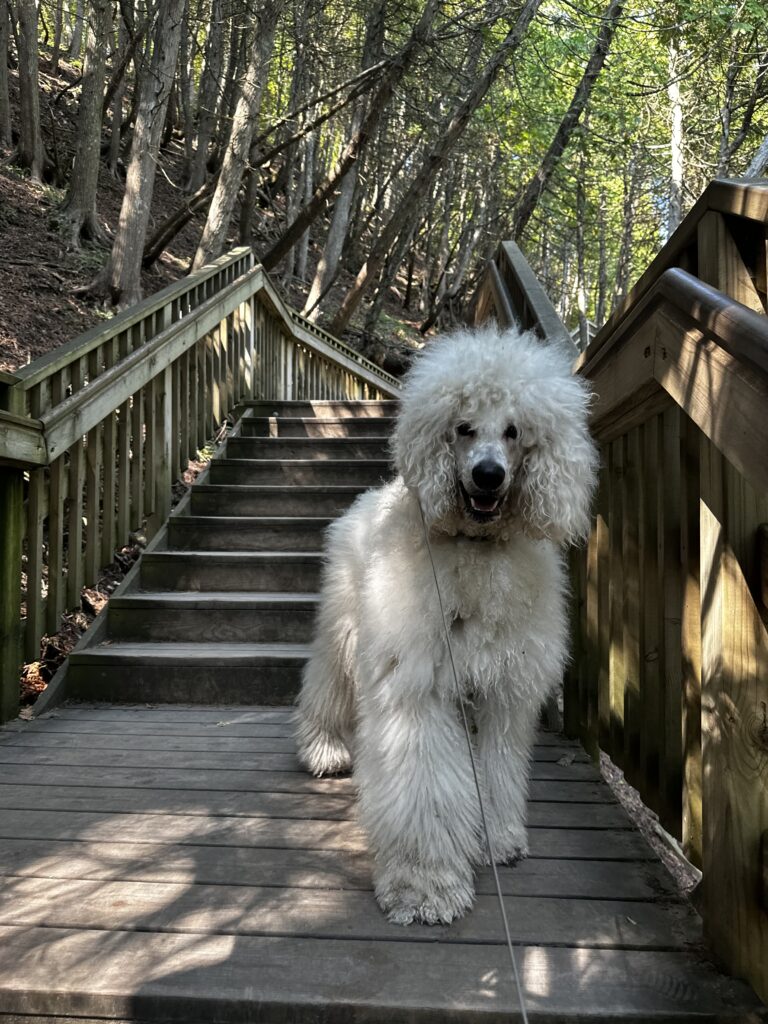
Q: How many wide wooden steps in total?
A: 9